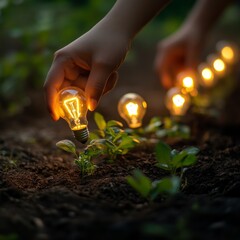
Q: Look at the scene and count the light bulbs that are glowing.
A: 7